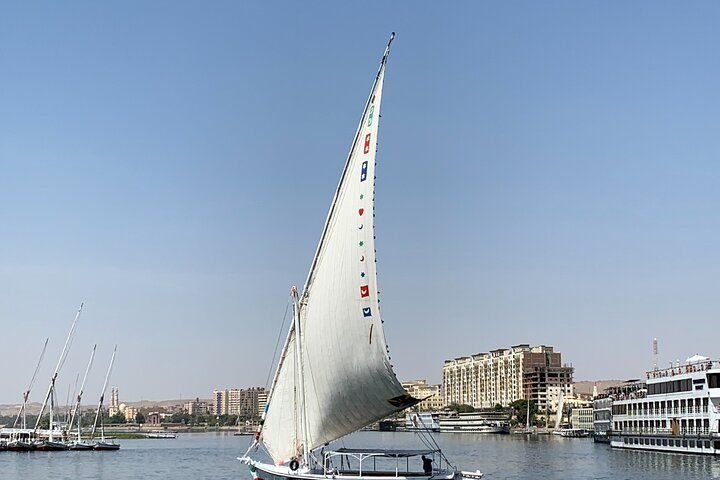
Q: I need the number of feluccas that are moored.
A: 4